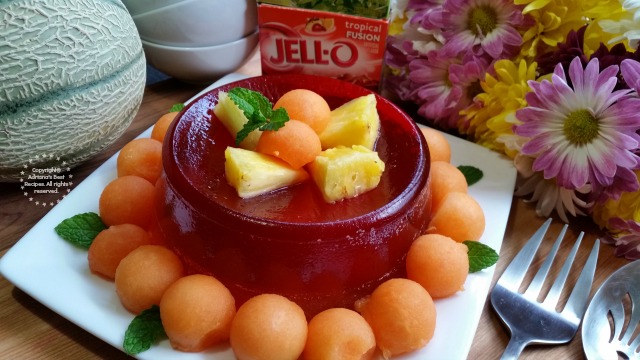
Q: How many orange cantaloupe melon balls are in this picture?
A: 15